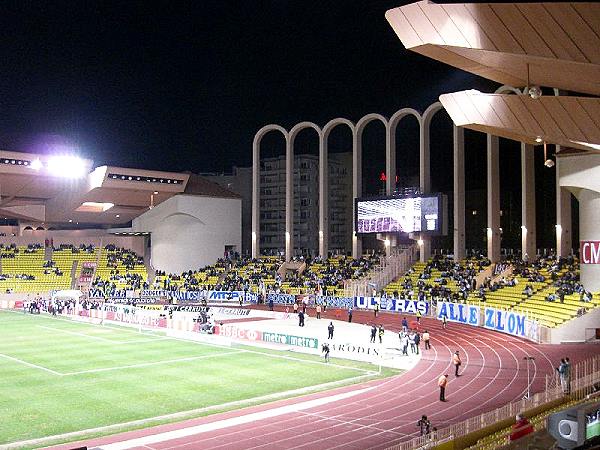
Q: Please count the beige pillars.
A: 10